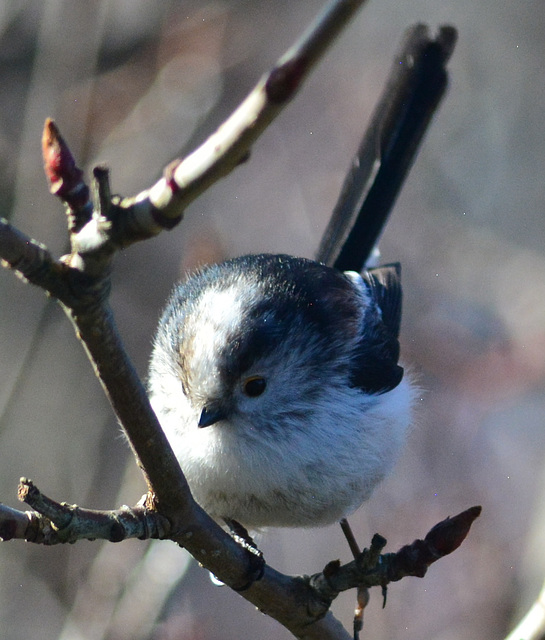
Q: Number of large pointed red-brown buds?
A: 2